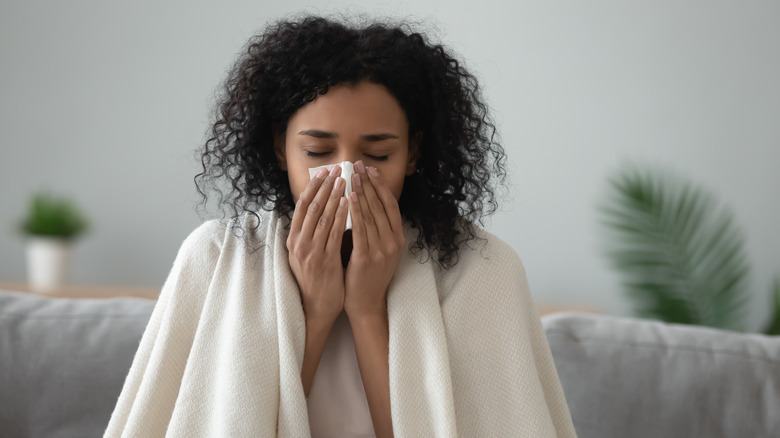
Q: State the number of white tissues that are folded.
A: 1